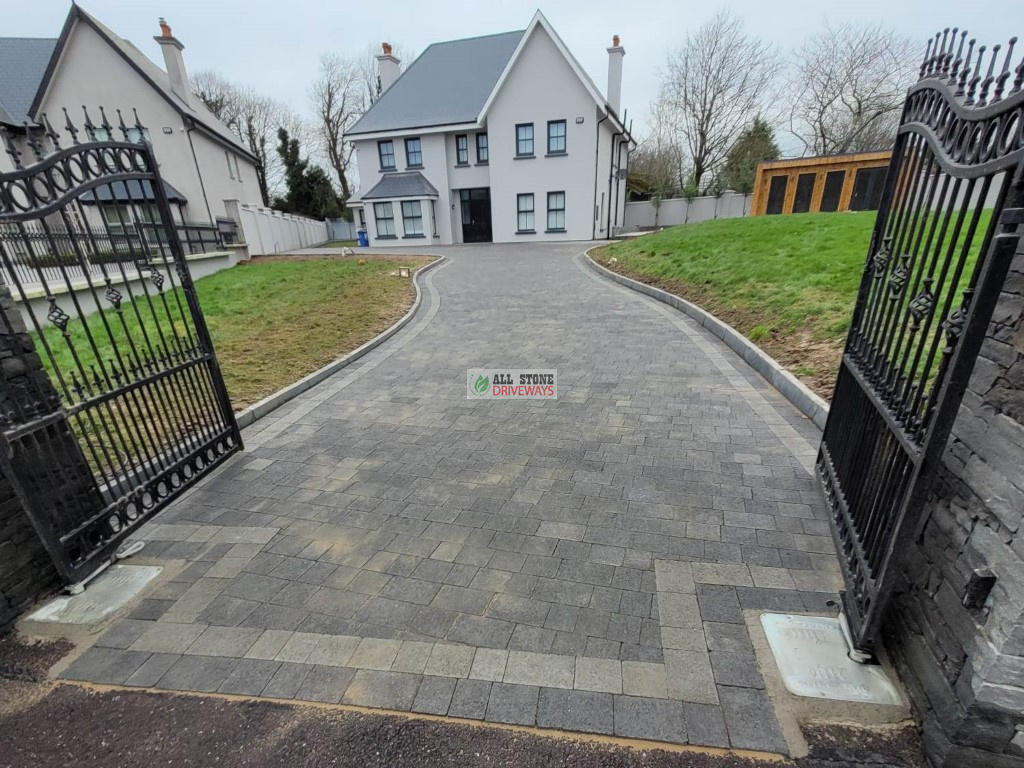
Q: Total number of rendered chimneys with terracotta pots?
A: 3